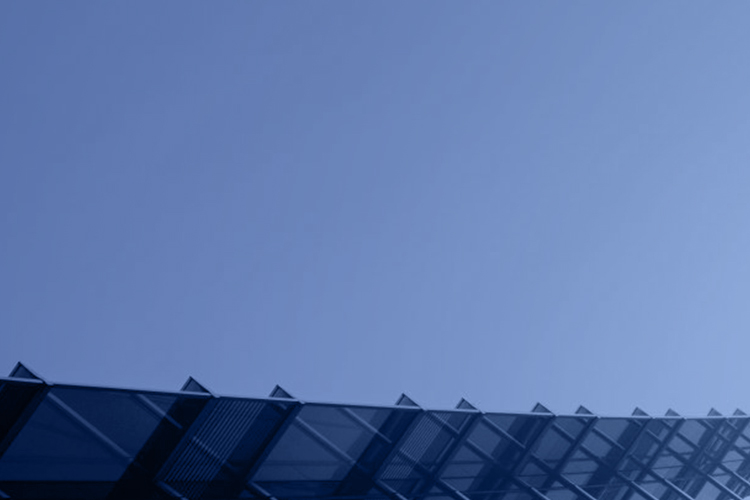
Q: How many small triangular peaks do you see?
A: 11